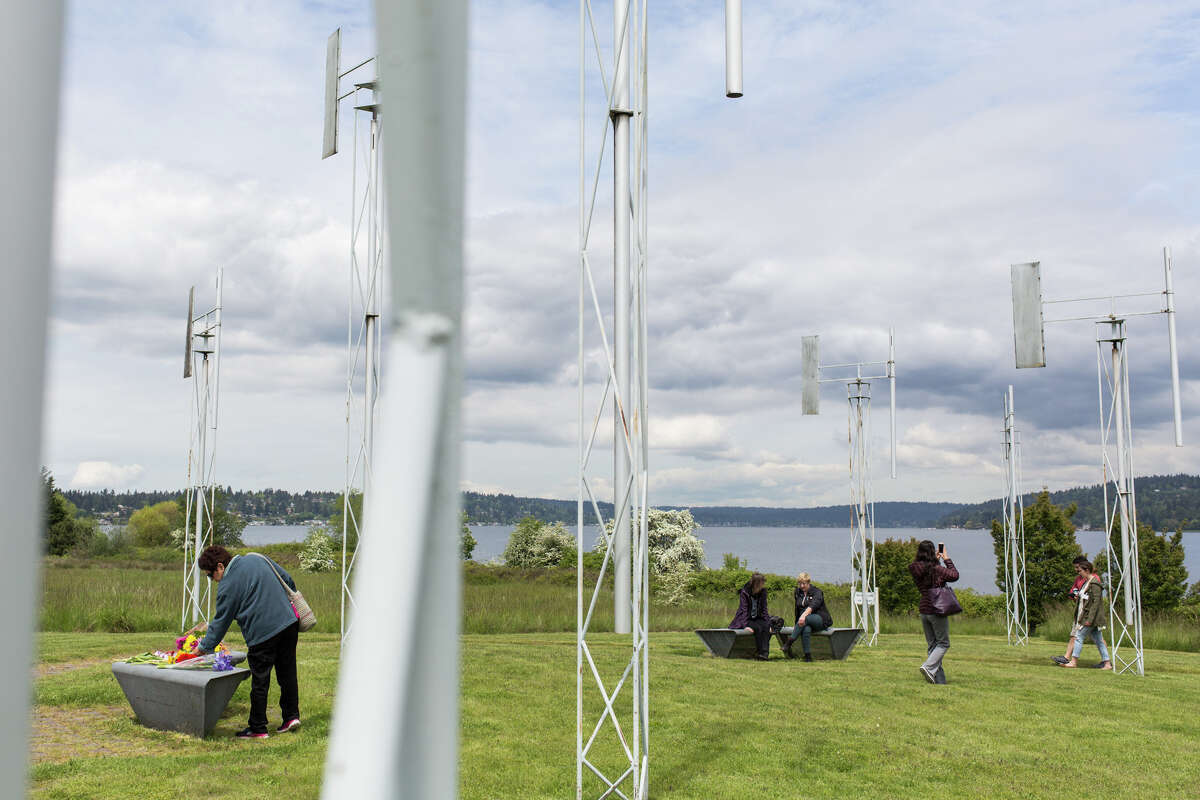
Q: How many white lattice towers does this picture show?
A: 6